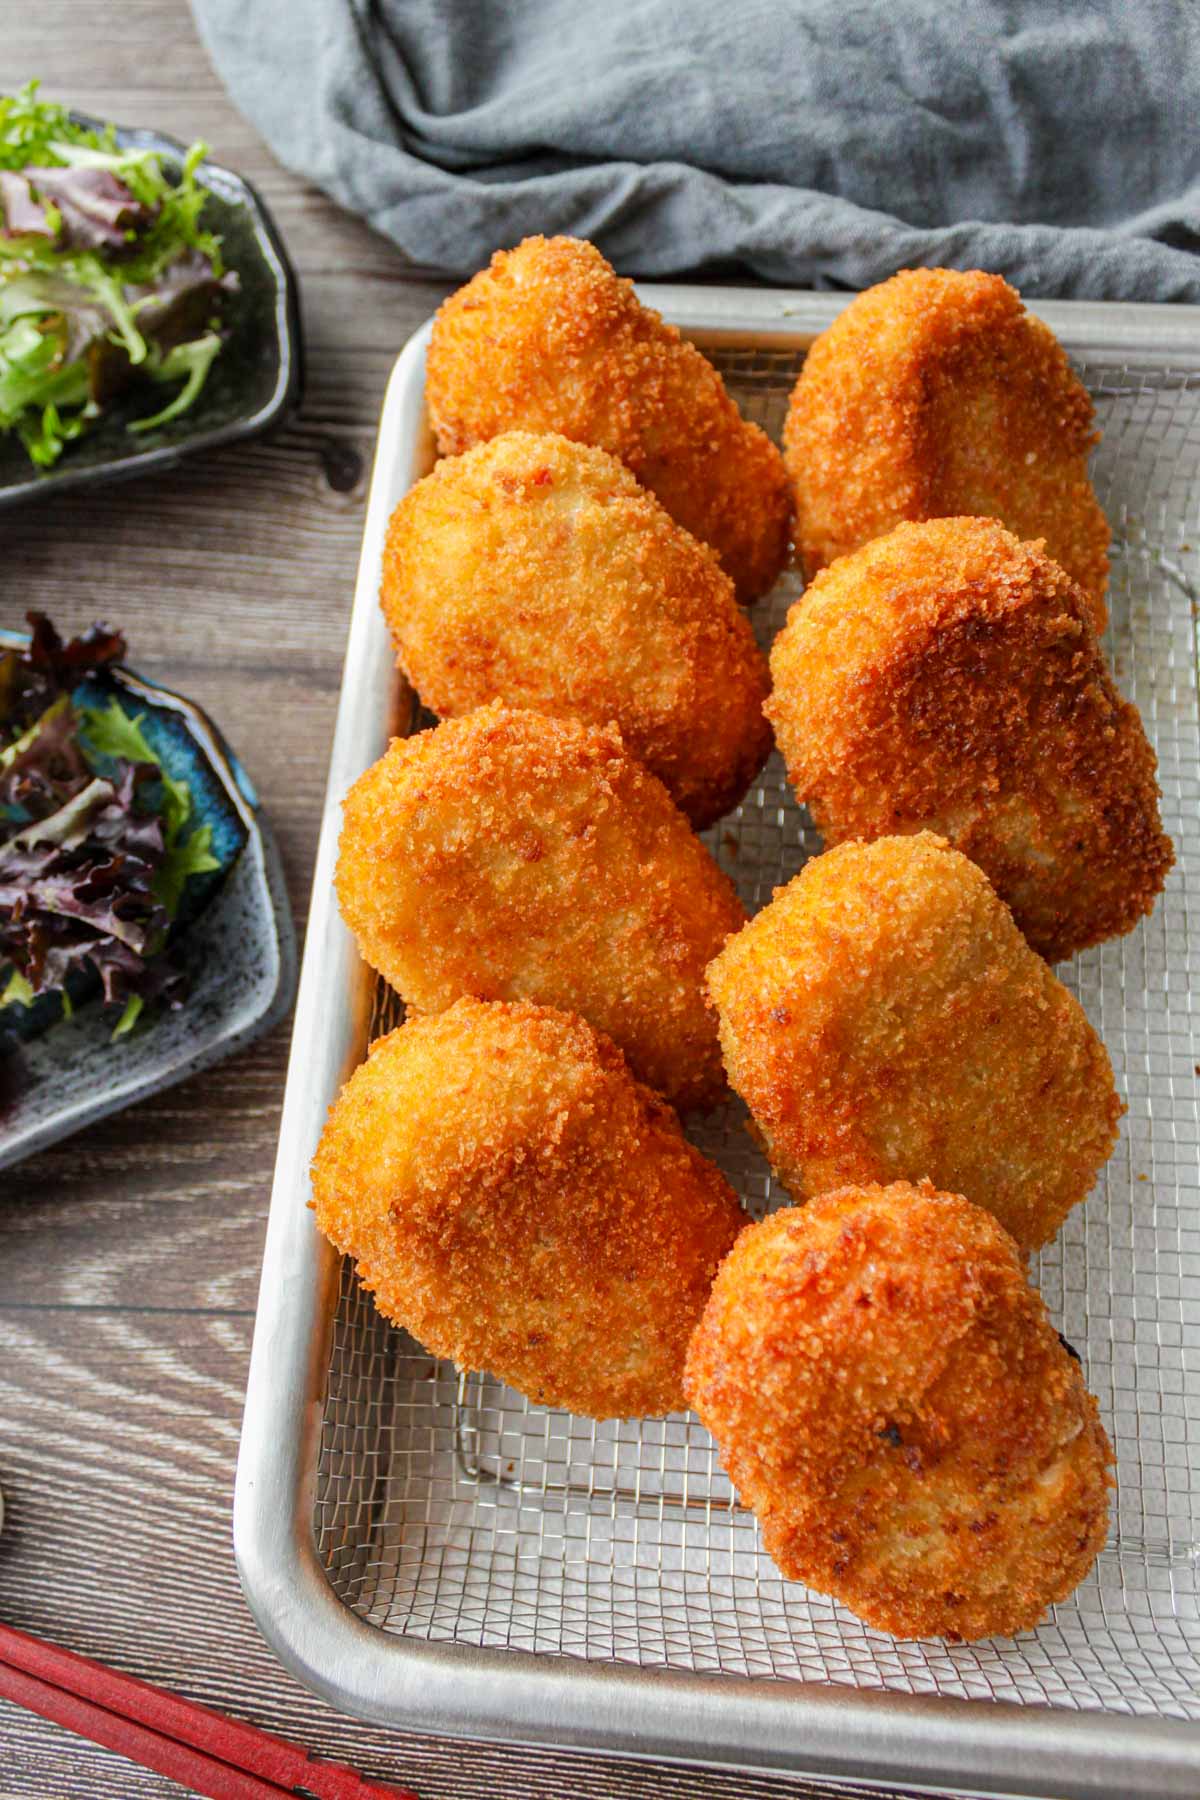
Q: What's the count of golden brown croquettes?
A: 8